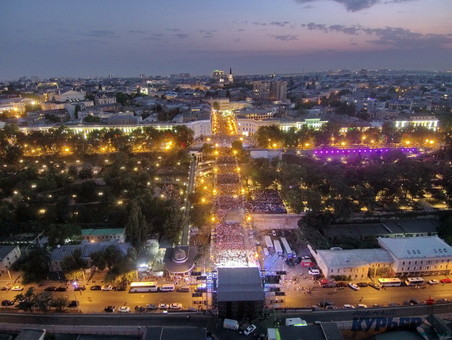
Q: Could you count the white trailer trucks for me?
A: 3